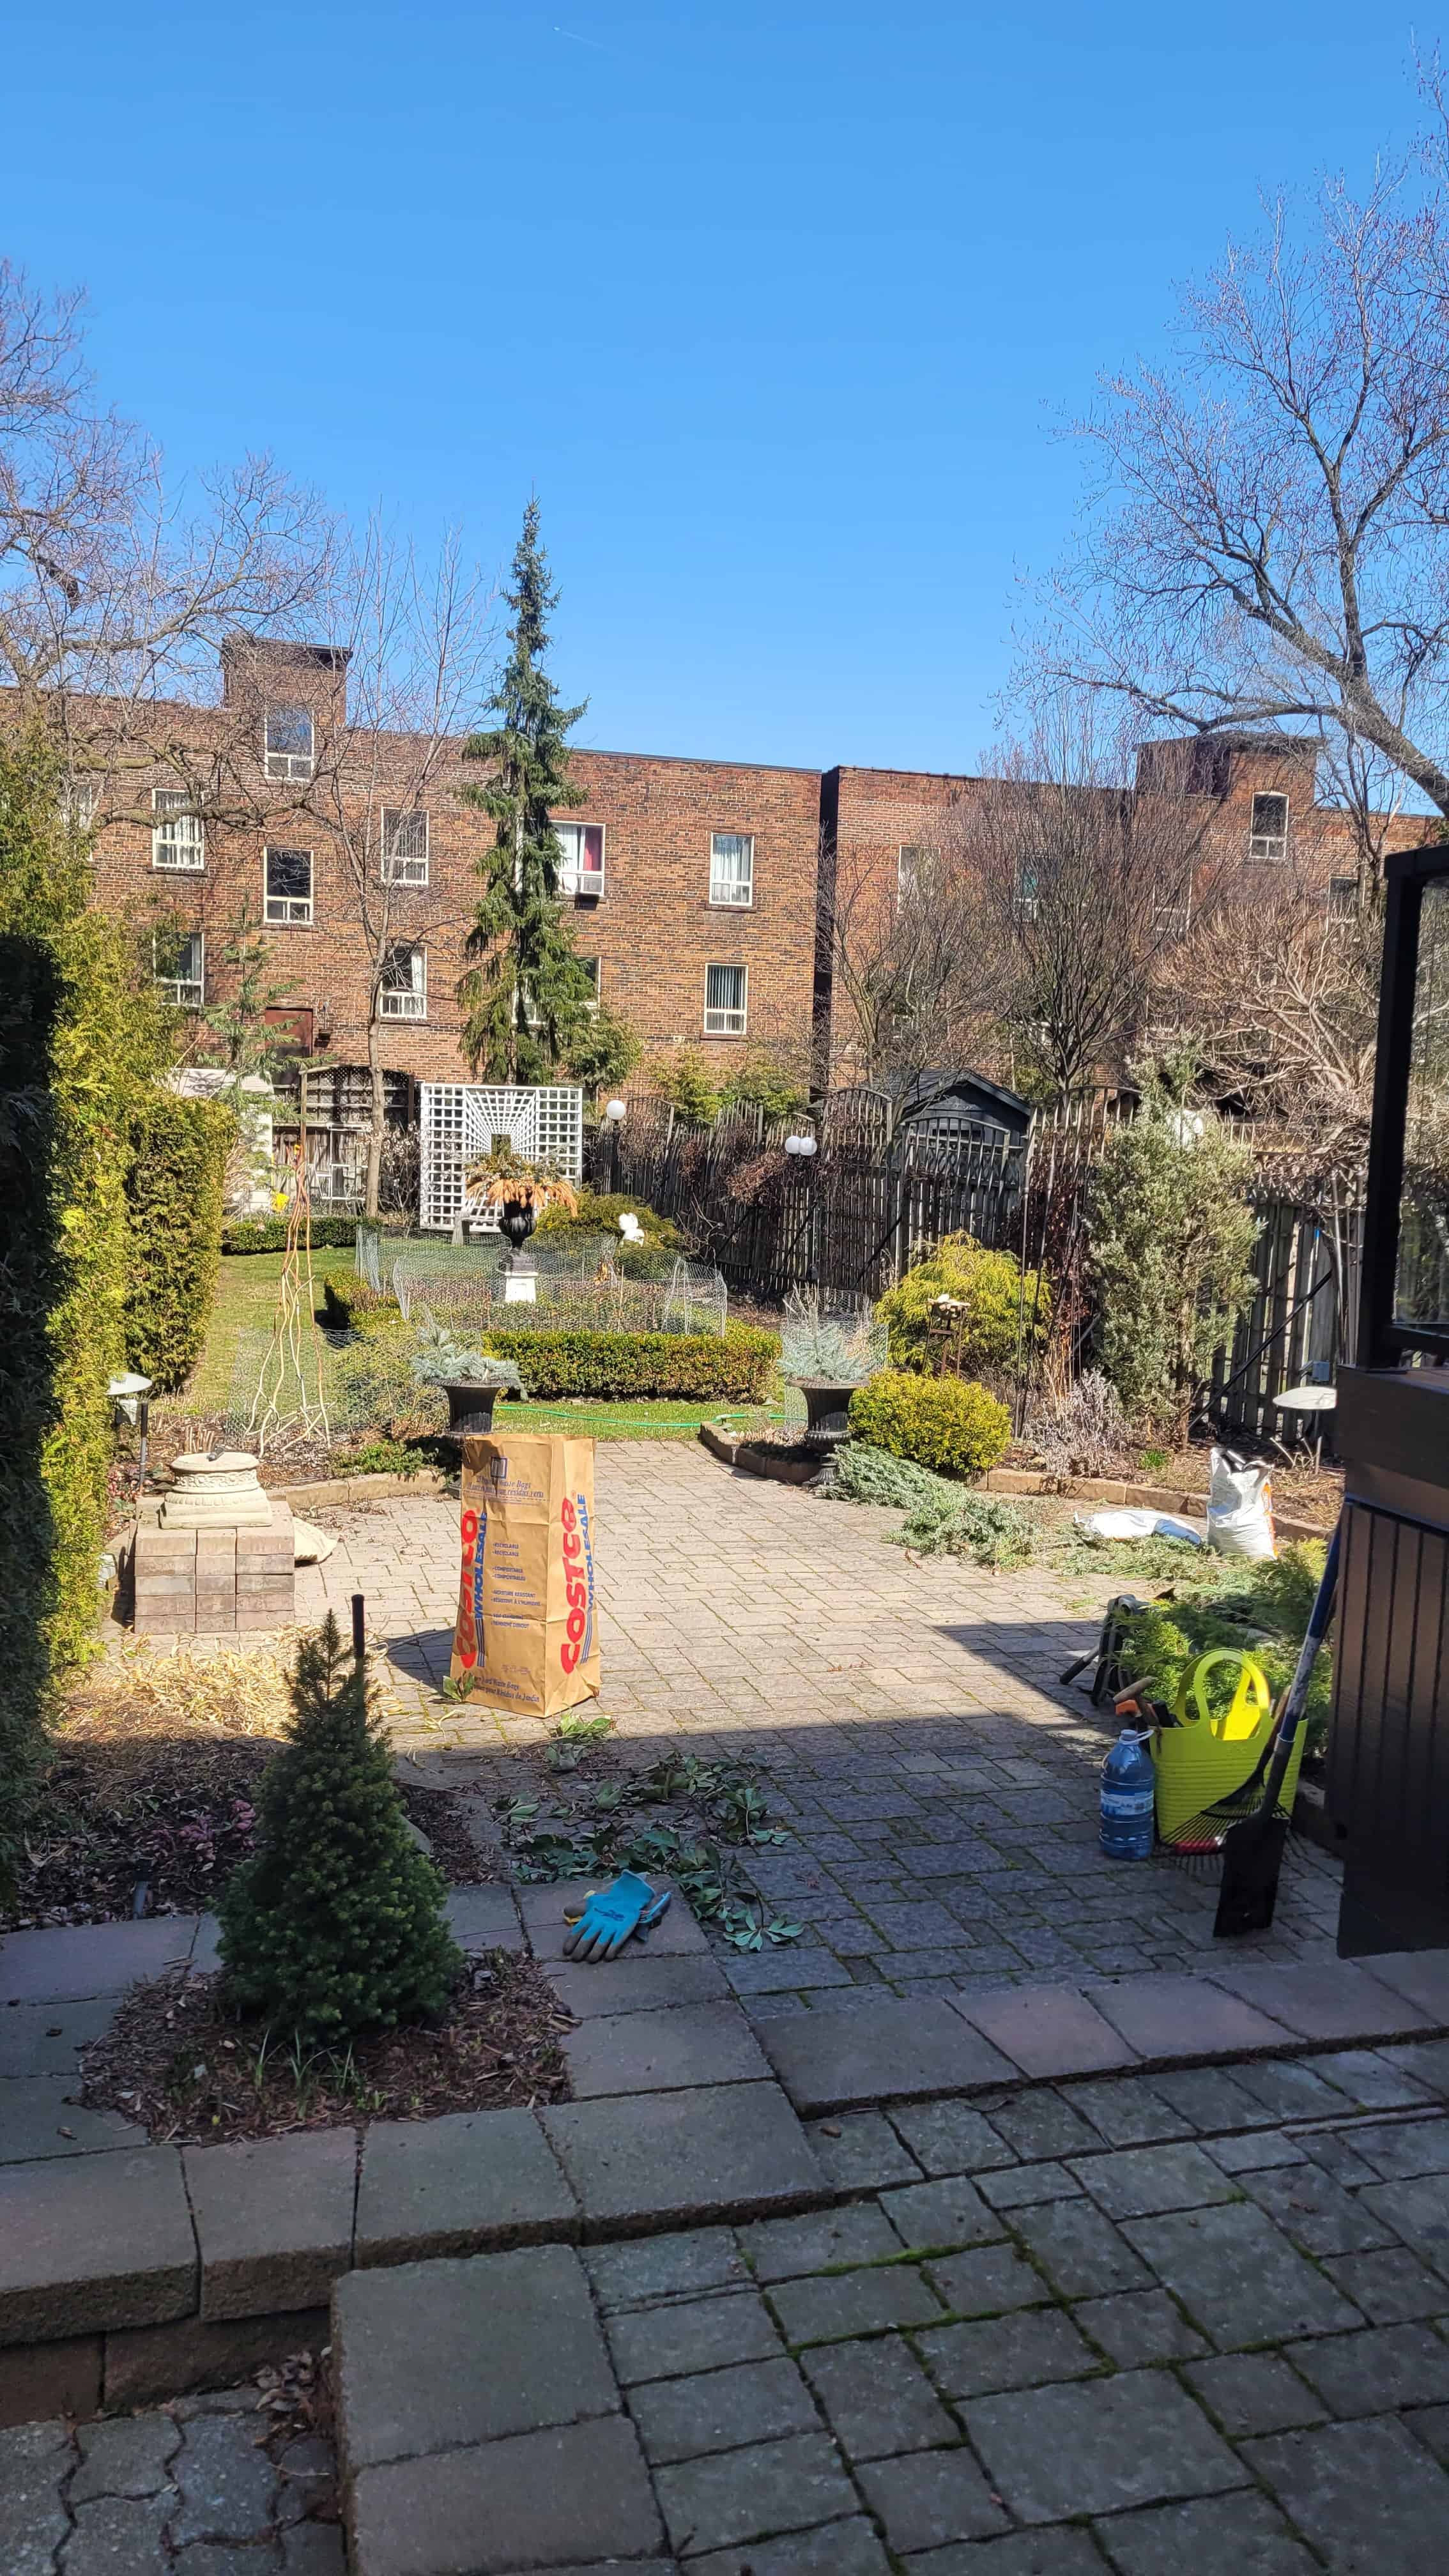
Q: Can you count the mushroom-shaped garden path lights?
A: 2